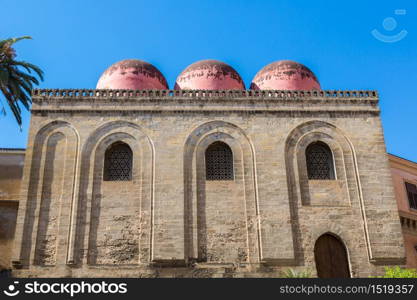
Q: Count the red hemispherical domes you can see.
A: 3